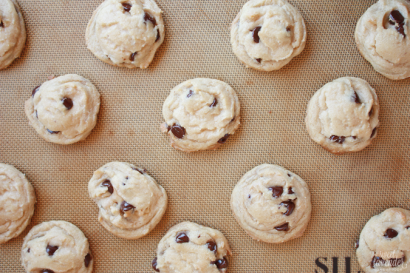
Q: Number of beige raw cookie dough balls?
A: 13